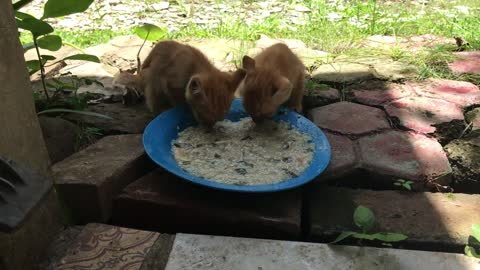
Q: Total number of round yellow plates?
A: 0